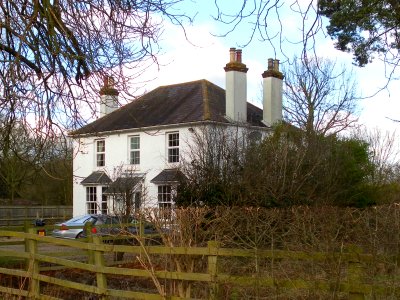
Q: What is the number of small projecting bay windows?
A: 2